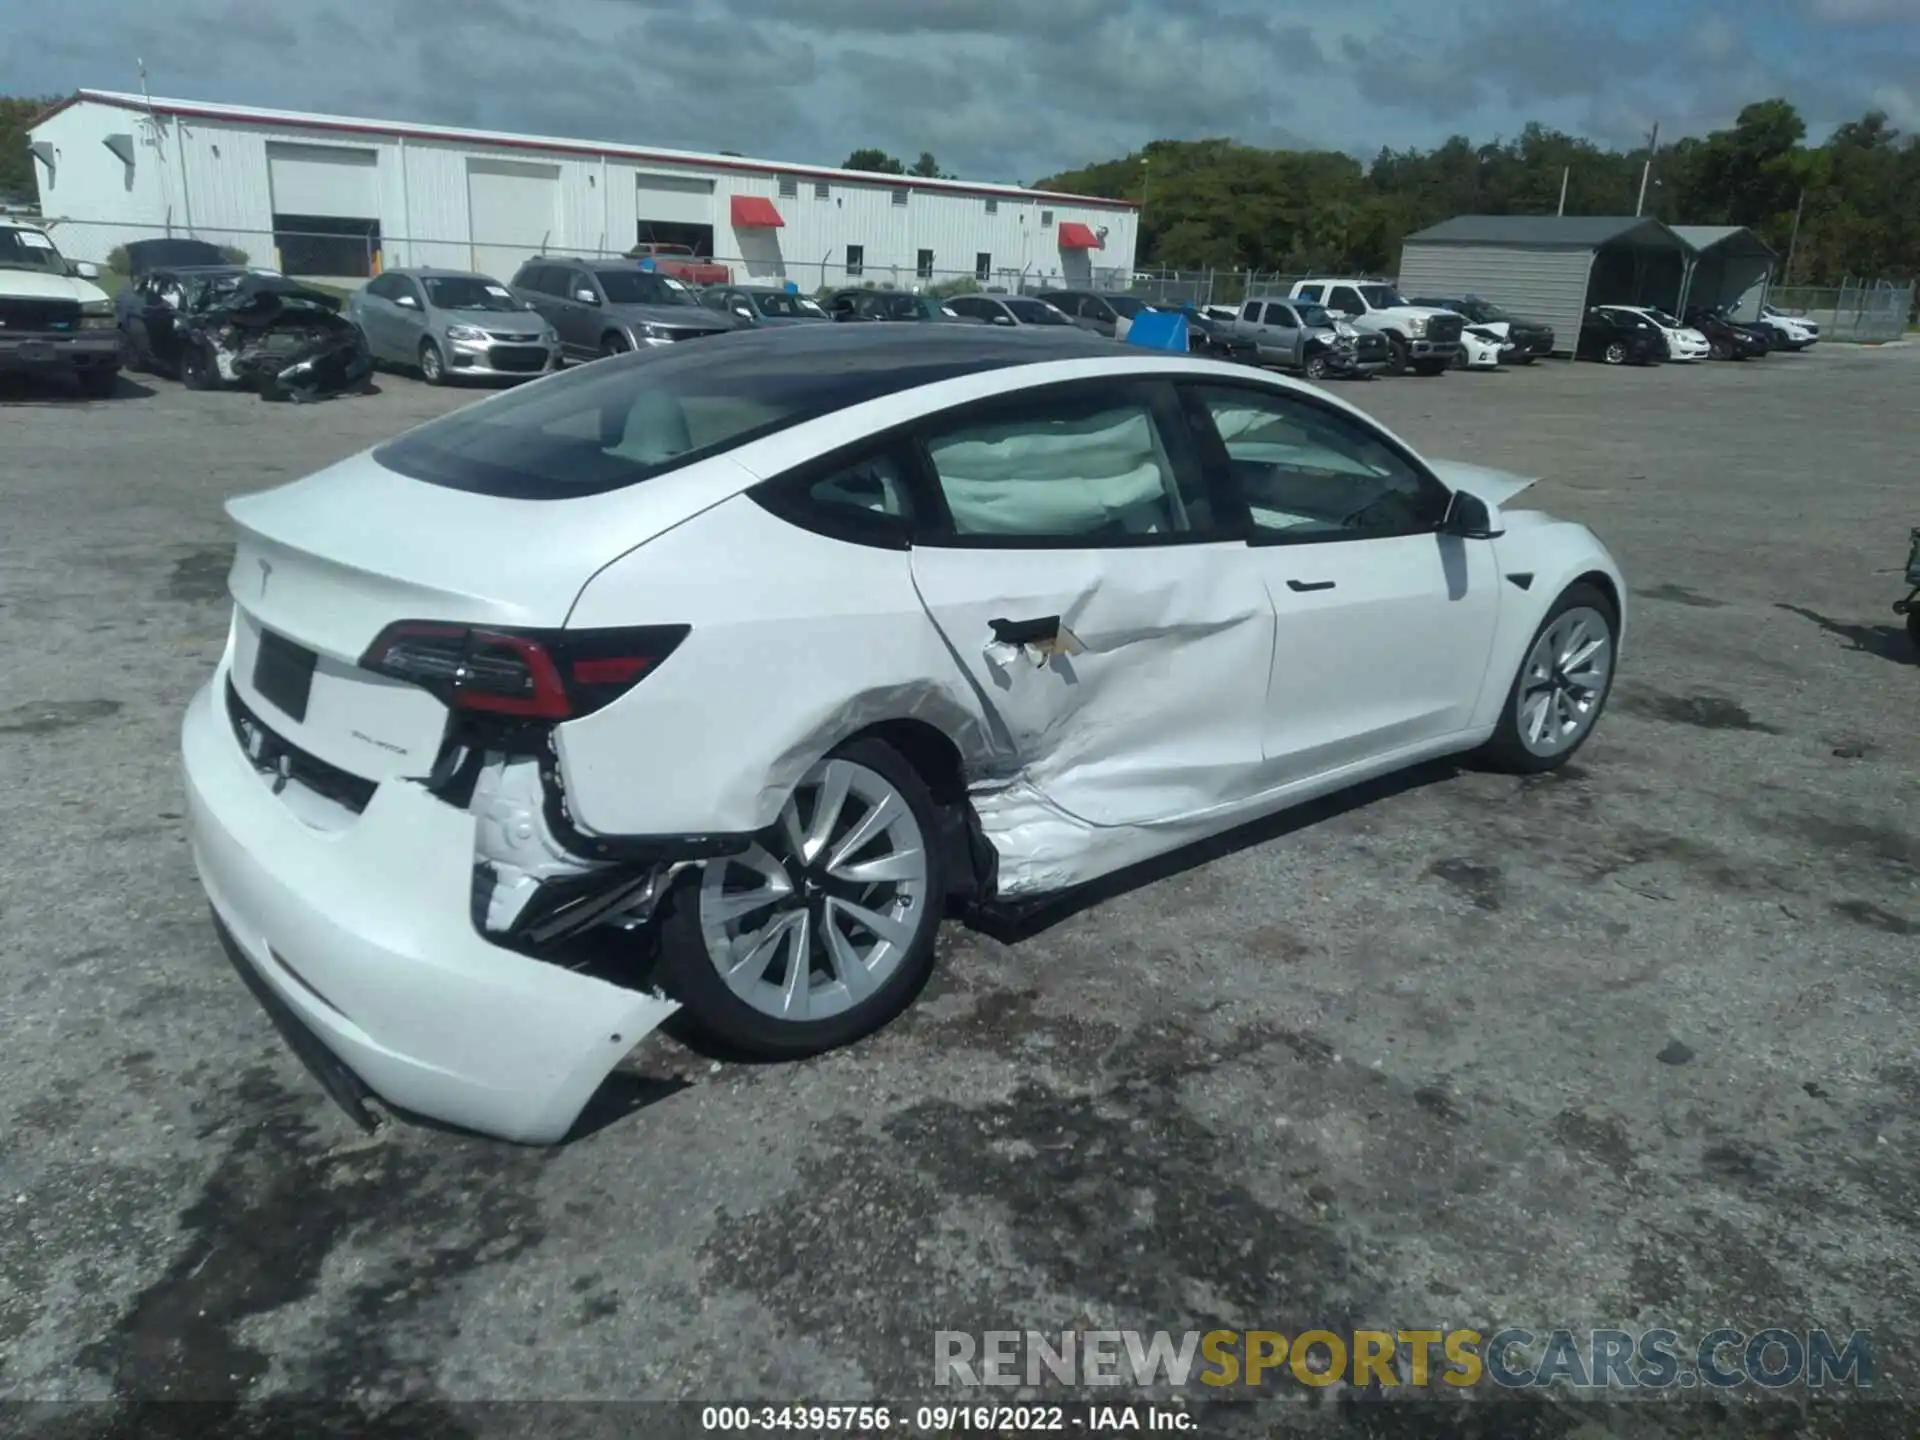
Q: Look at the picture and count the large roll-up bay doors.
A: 3